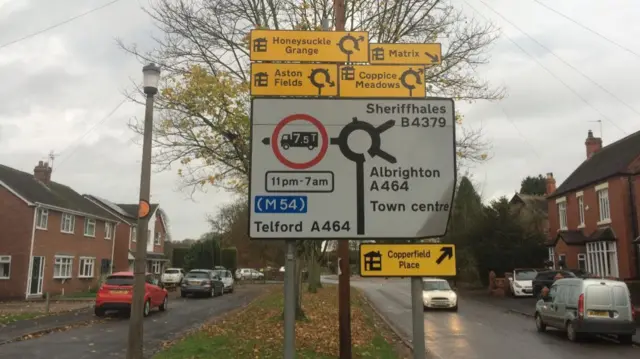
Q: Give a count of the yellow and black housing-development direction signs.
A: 5